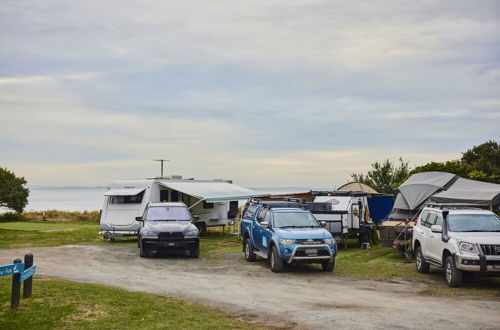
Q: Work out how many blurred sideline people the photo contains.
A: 0